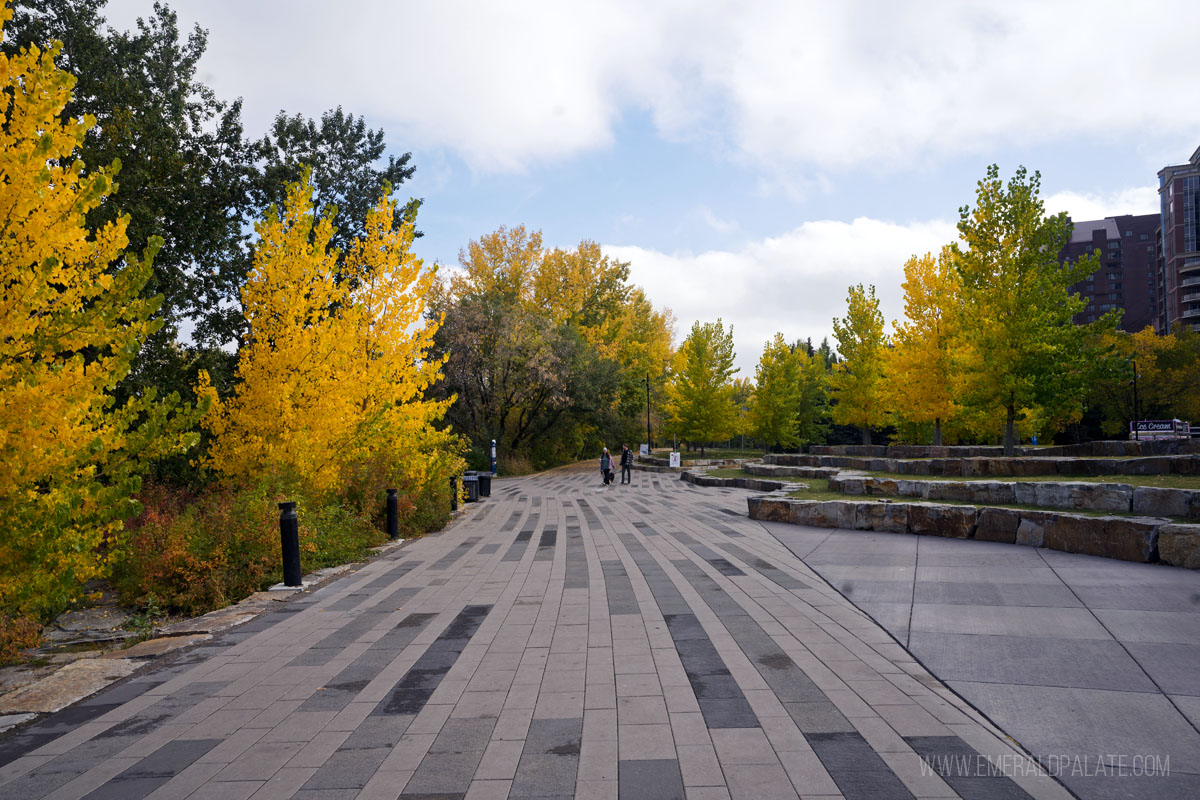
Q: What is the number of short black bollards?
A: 3